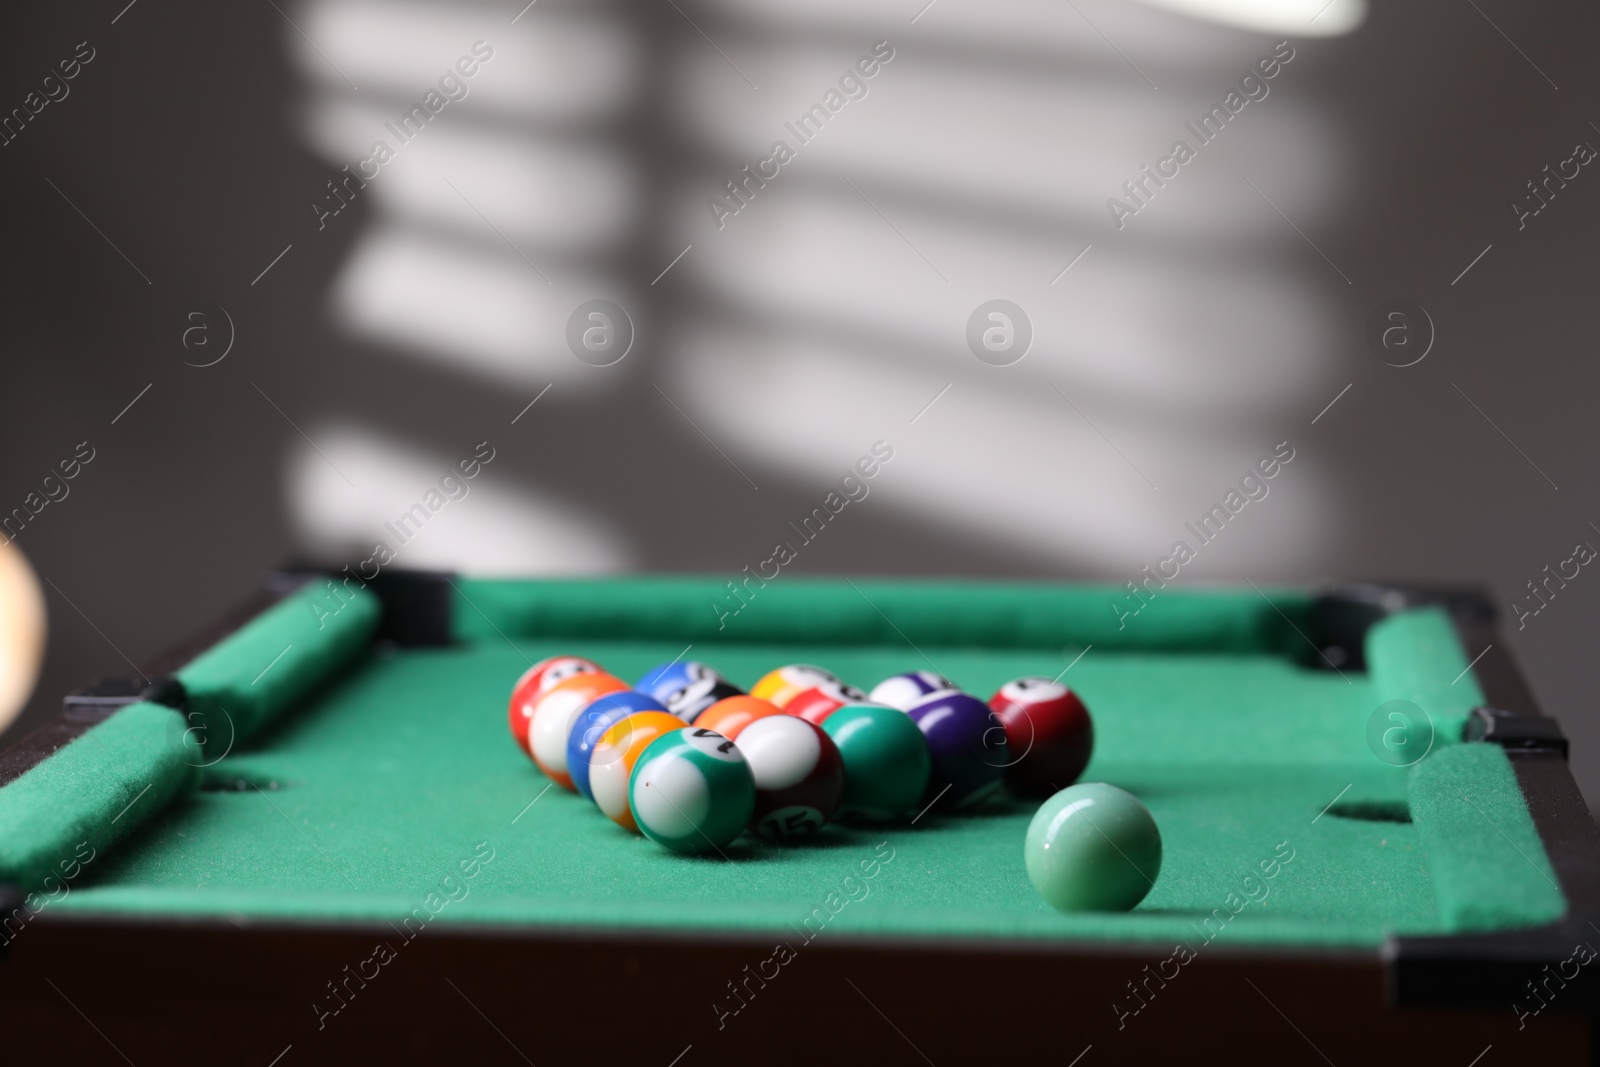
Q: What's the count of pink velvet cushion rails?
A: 0